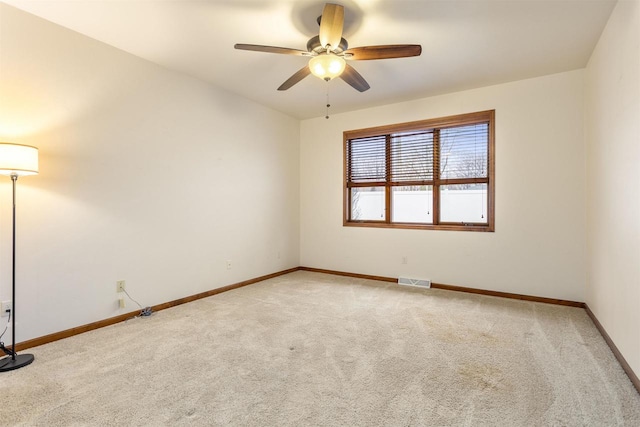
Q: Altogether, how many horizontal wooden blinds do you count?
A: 3